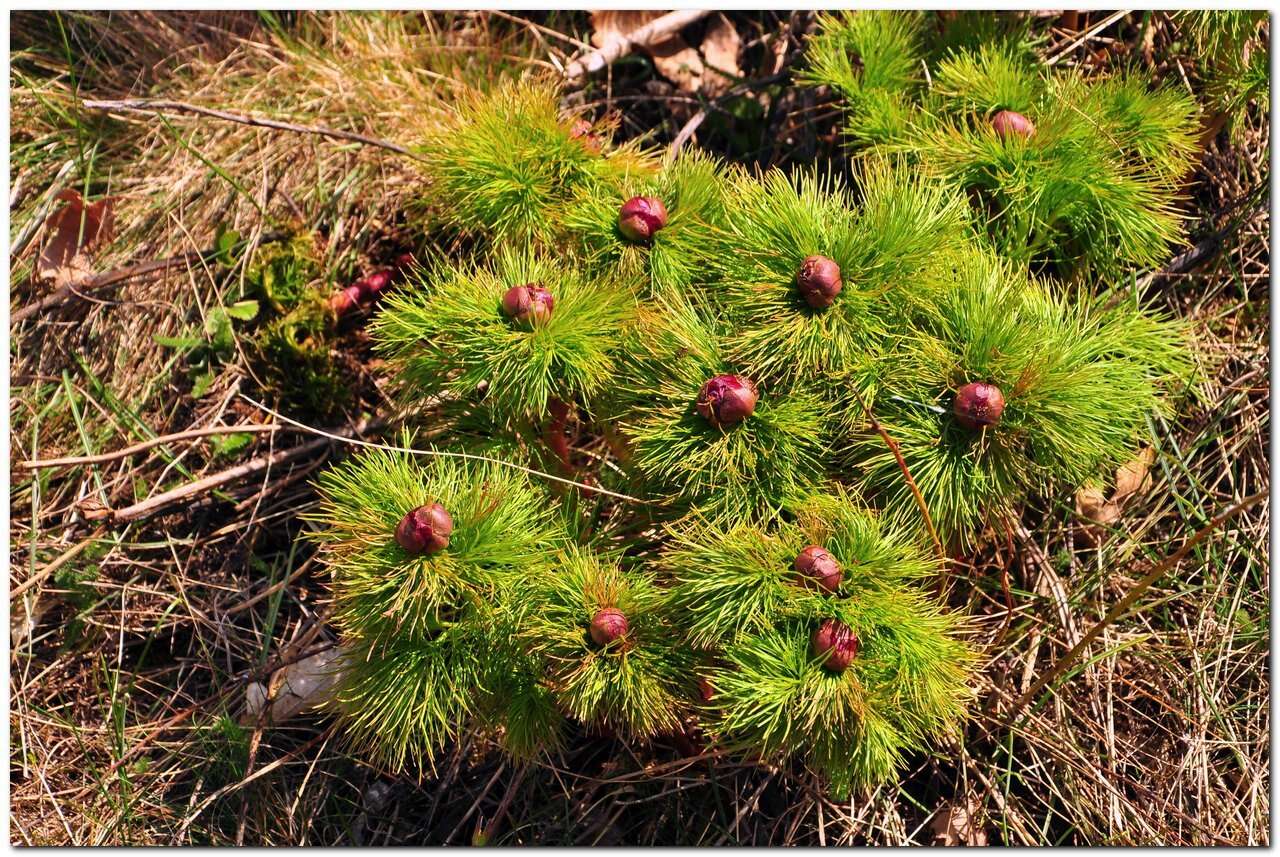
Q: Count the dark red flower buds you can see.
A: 10